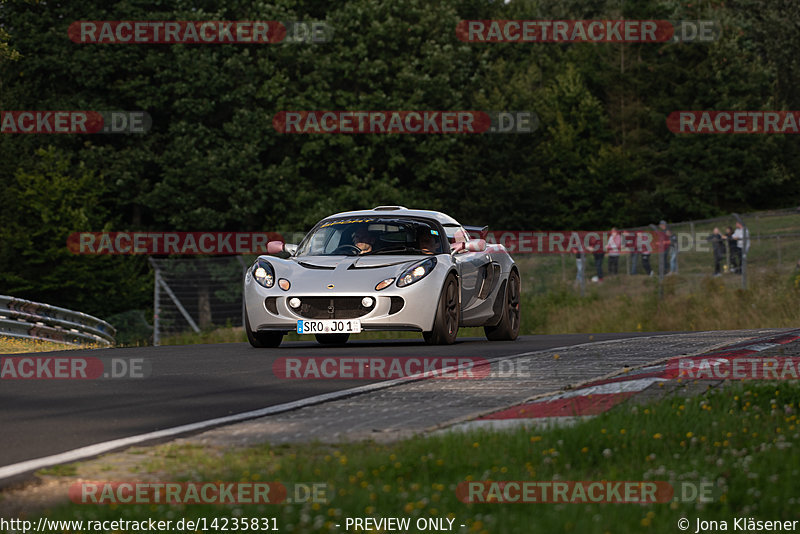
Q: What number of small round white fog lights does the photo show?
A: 2